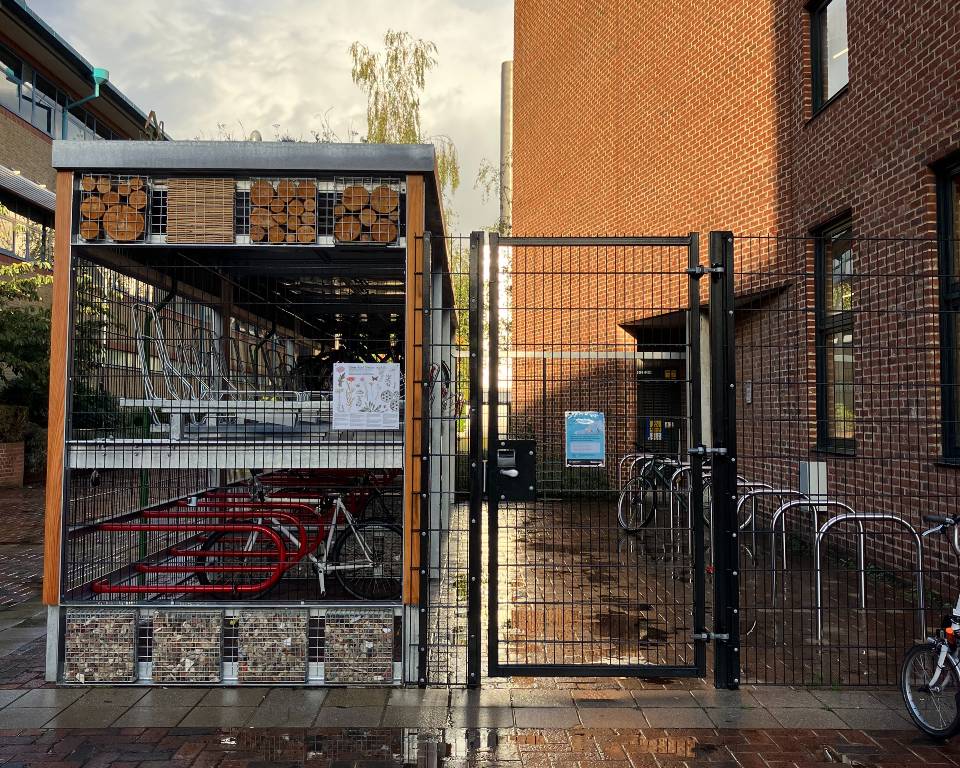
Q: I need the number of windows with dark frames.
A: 3